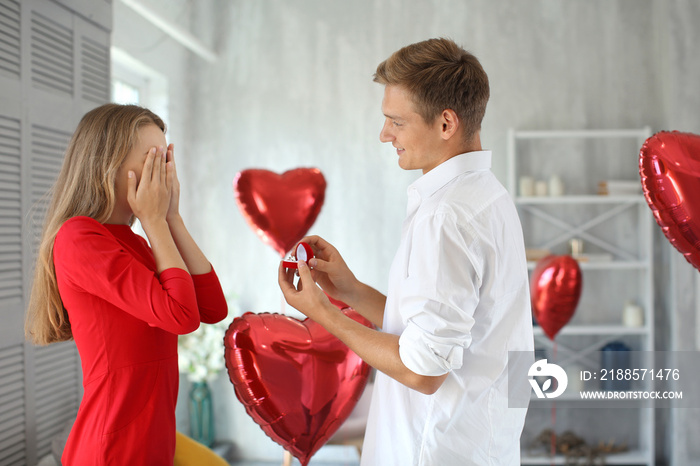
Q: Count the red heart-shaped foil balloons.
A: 4